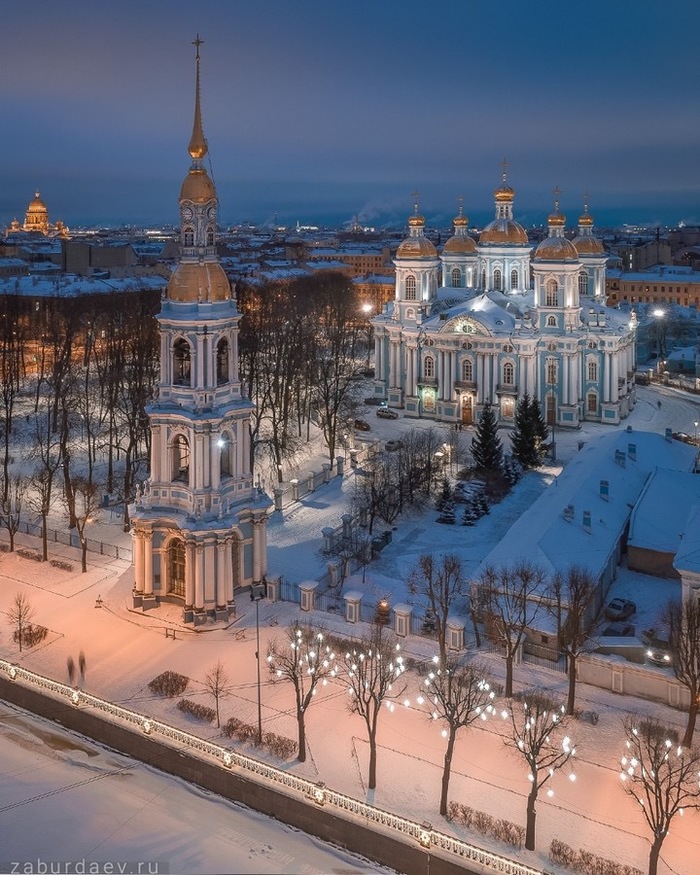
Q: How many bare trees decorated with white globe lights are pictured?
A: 5